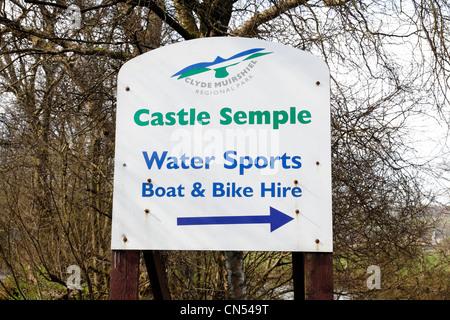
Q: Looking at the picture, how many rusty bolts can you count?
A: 9